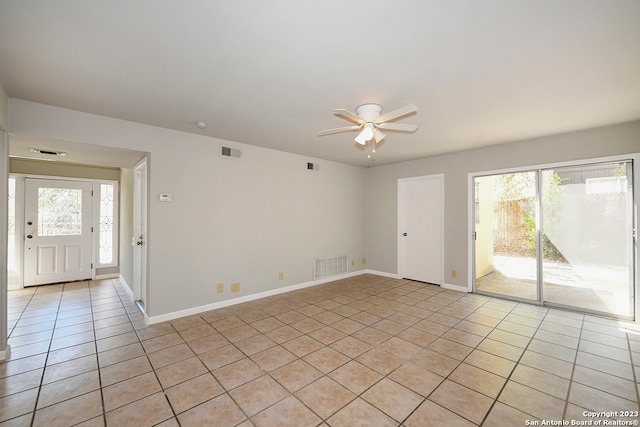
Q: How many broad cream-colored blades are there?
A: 4